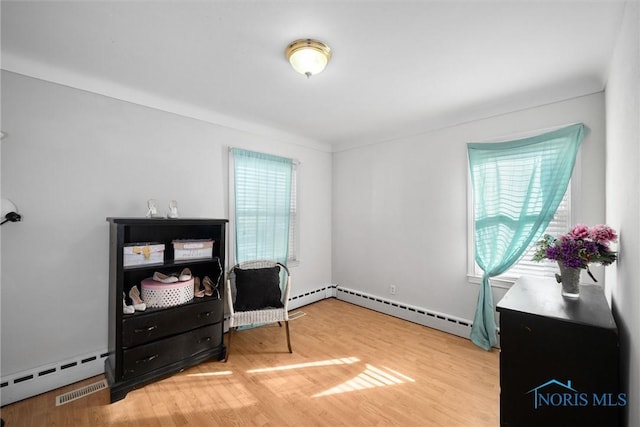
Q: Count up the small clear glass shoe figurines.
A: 2